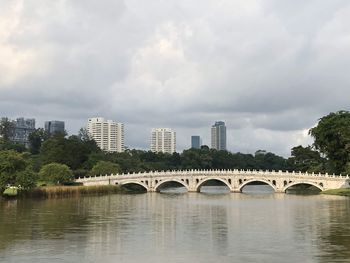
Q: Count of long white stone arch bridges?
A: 1